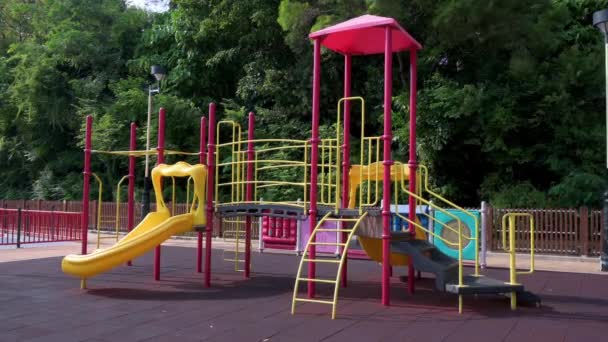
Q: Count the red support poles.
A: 10